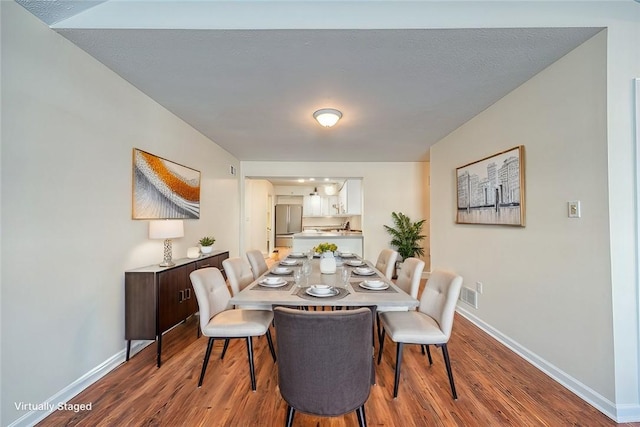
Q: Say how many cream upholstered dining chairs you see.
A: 6